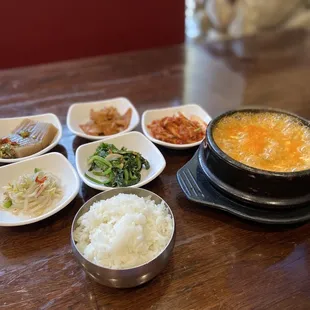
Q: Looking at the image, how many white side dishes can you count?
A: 5